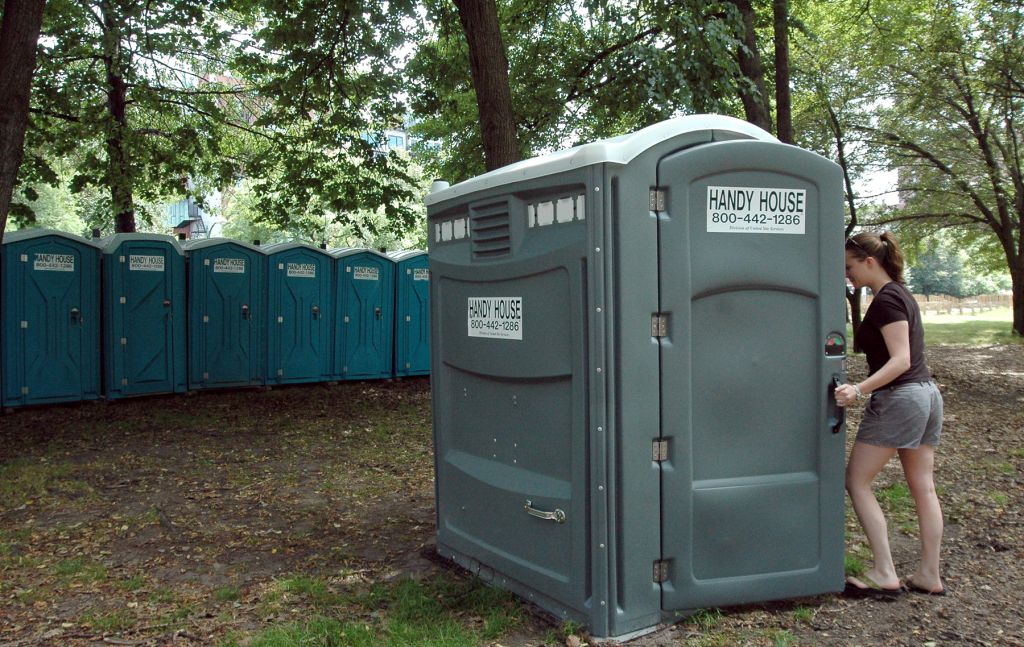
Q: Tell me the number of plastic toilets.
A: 7